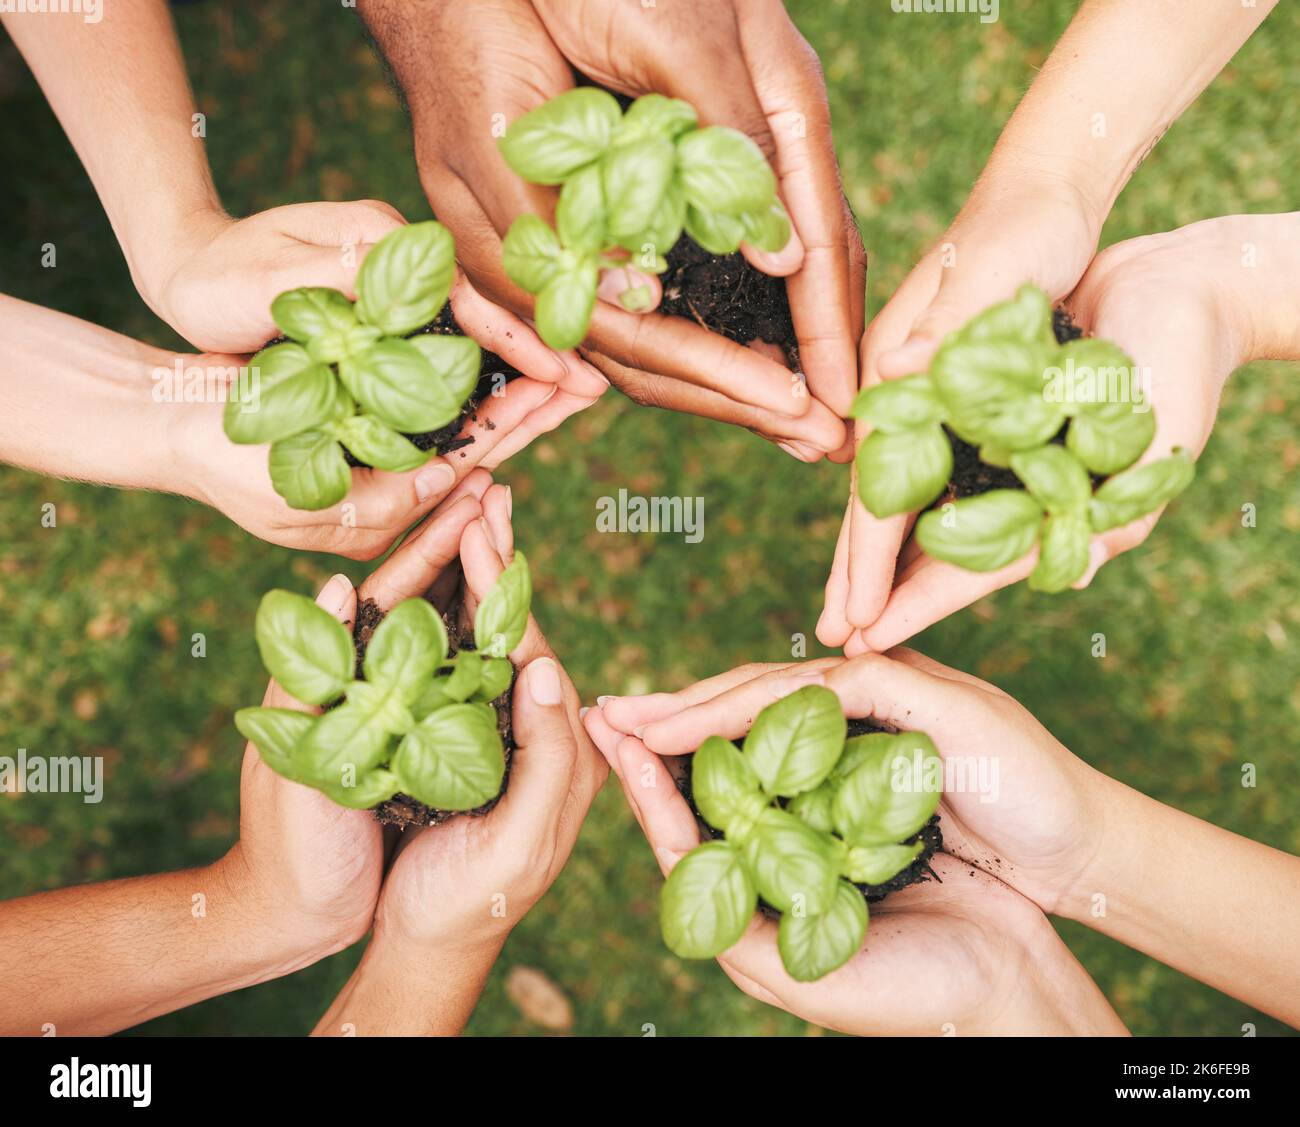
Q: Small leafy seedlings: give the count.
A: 5